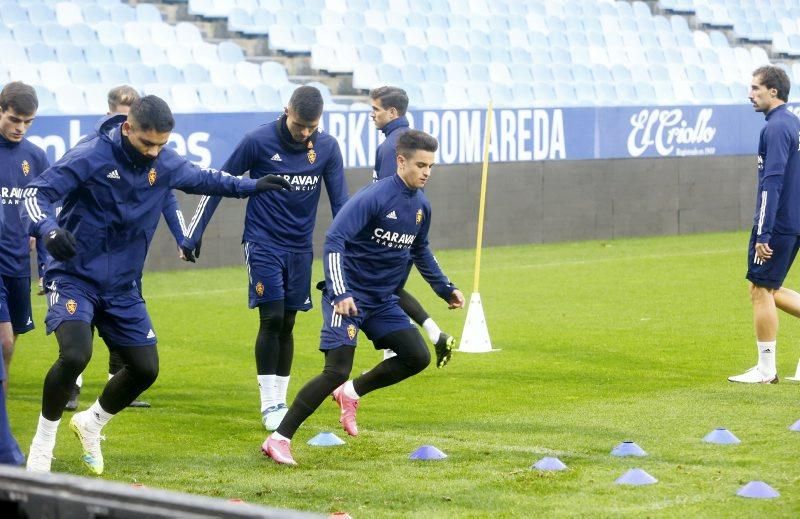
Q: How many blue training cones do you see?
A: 8